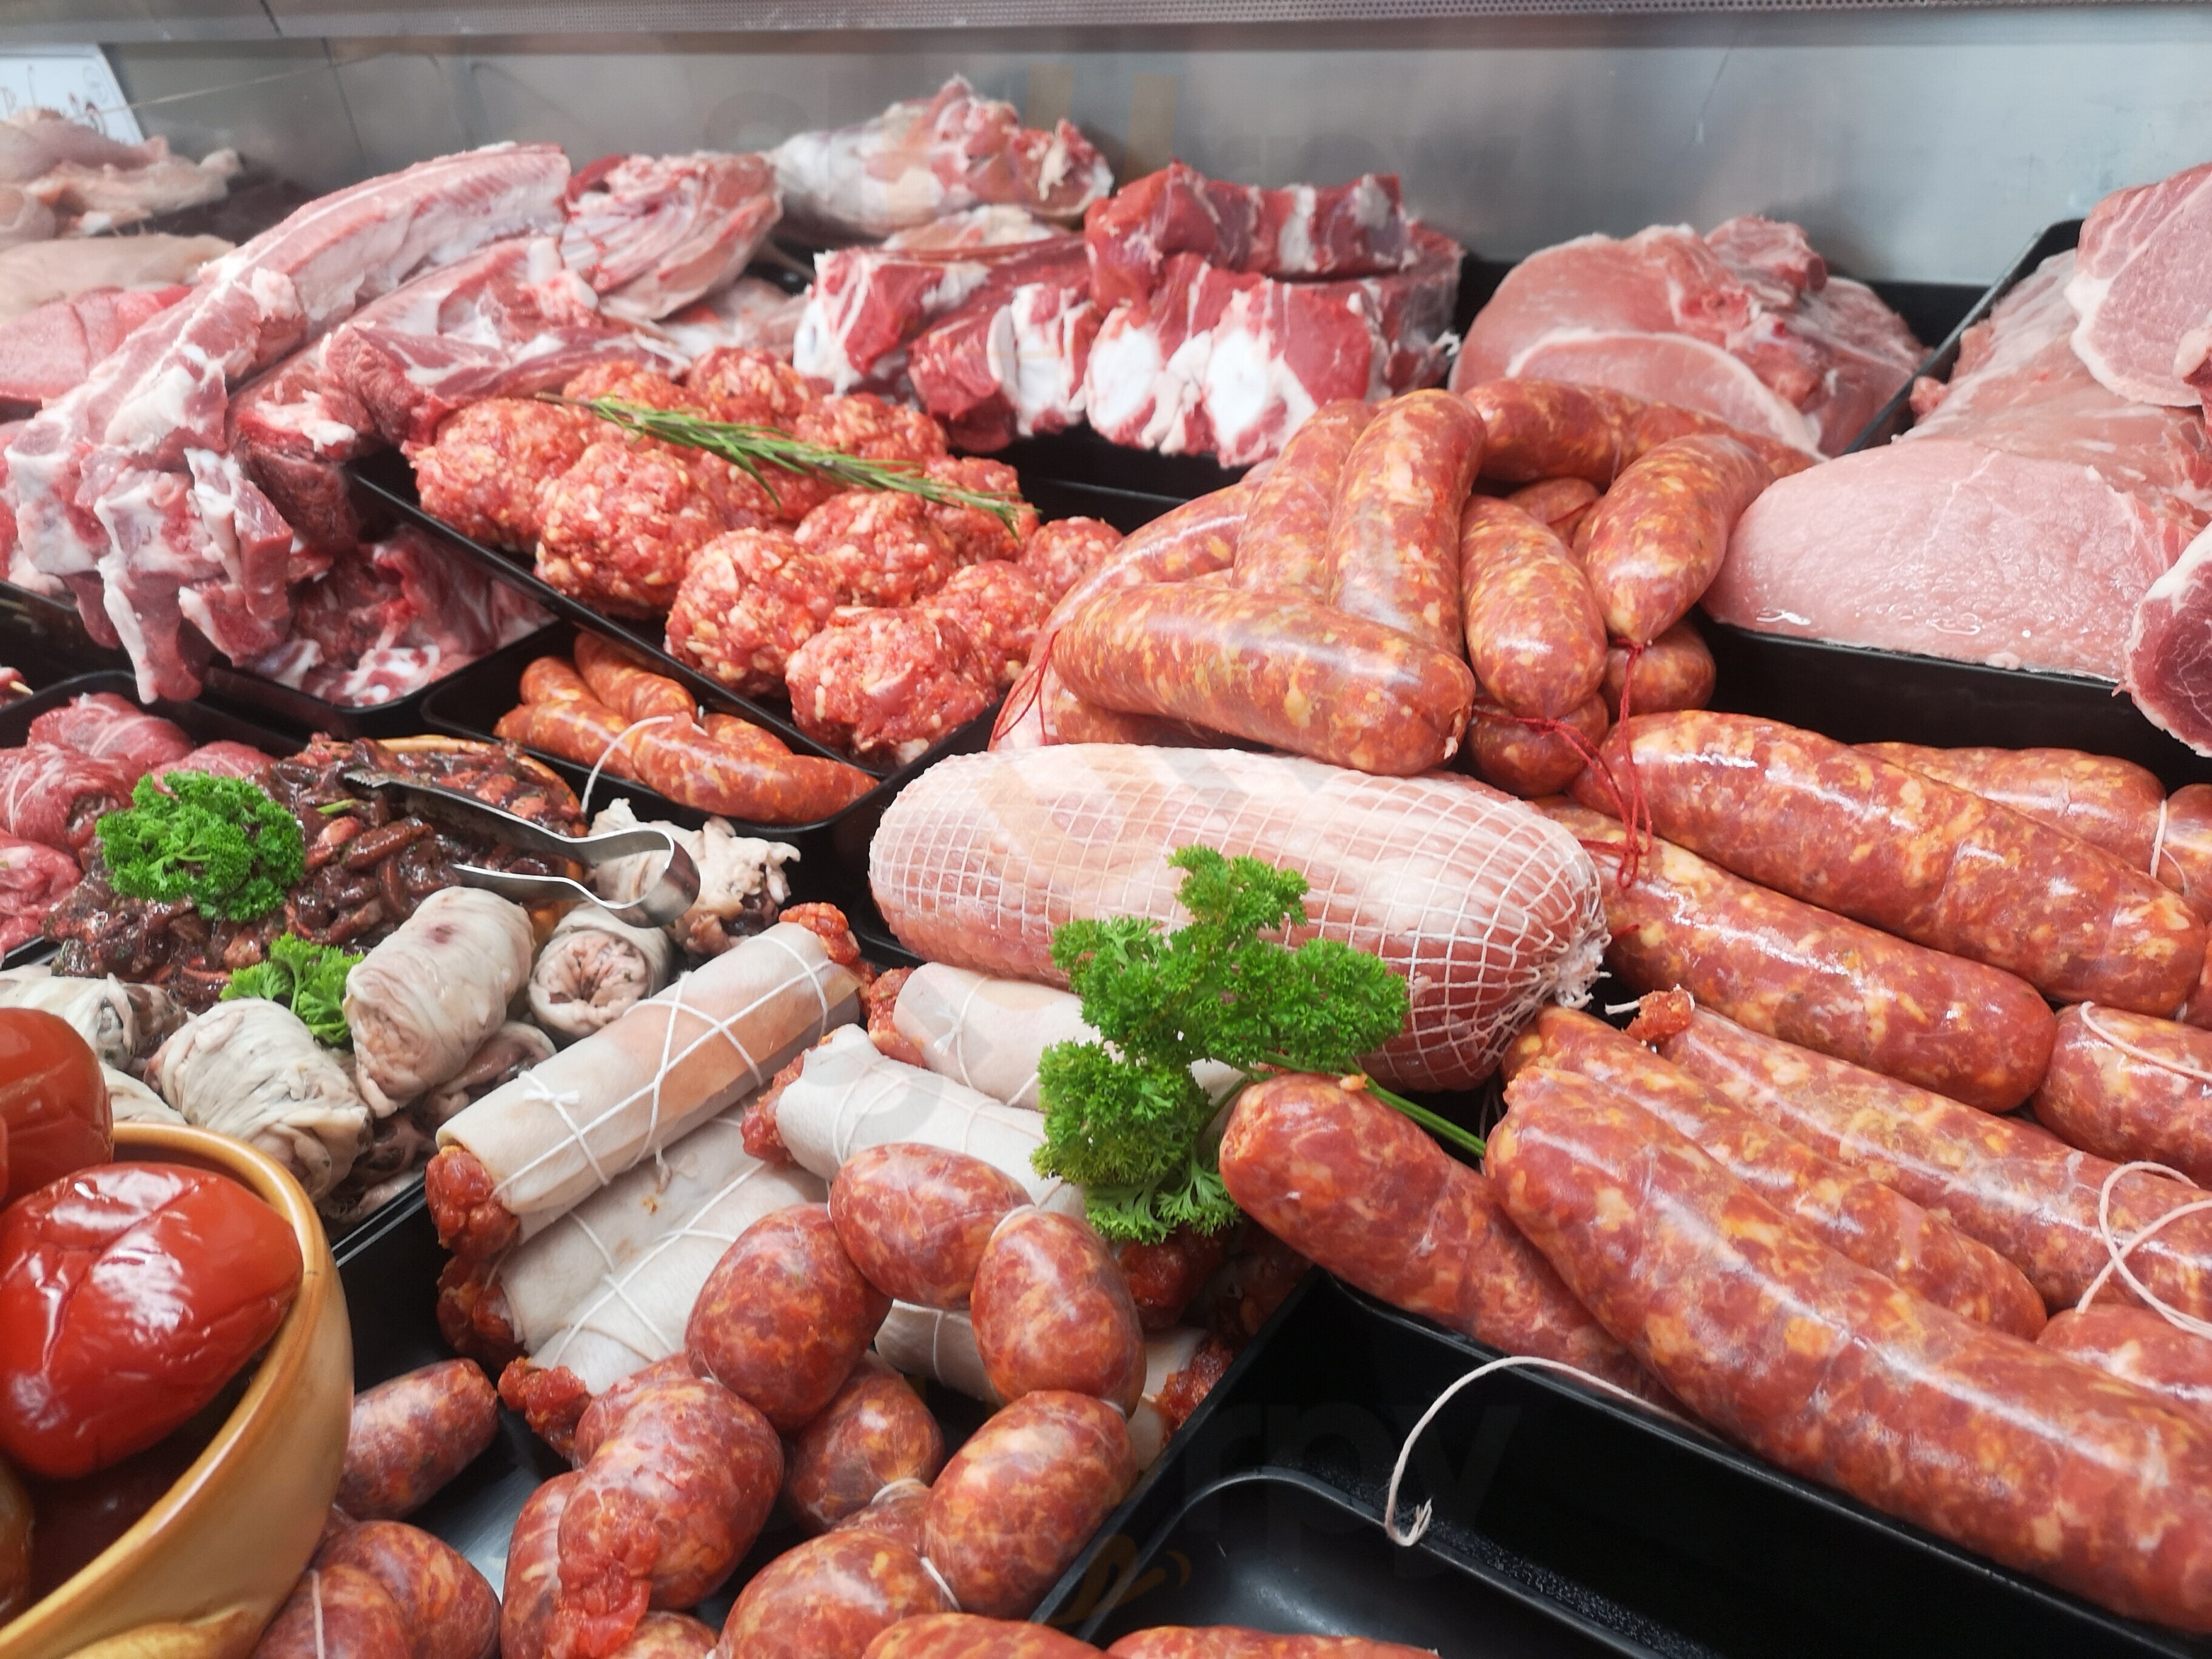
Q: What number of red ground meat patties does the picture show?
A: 12